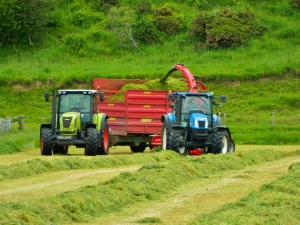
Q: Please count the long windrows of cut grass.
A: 3